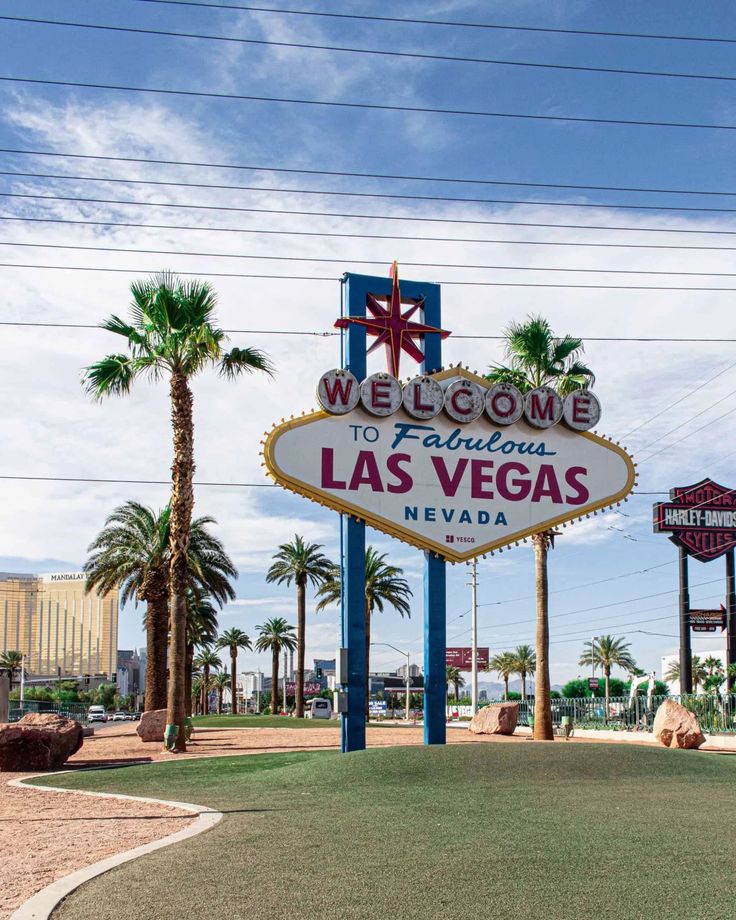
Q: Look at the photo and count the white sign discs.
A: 7